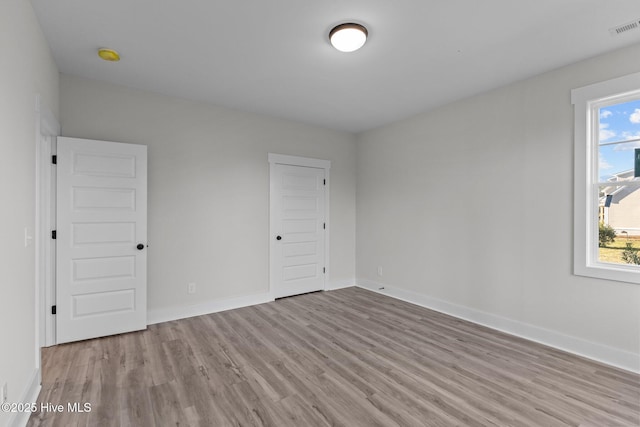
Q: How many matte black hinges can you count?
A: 6